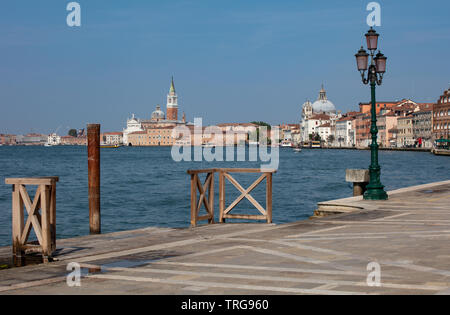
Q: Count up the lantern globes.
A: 3